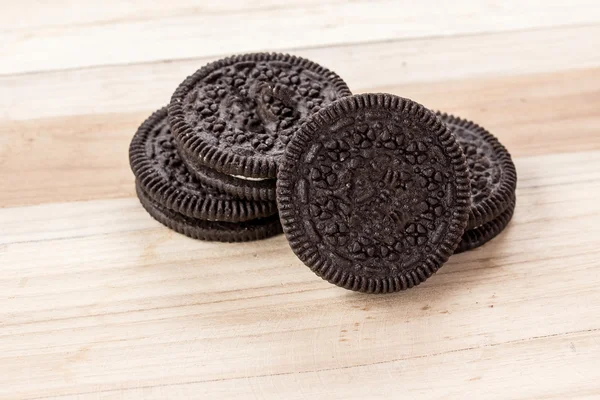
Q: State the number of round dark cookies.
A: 4